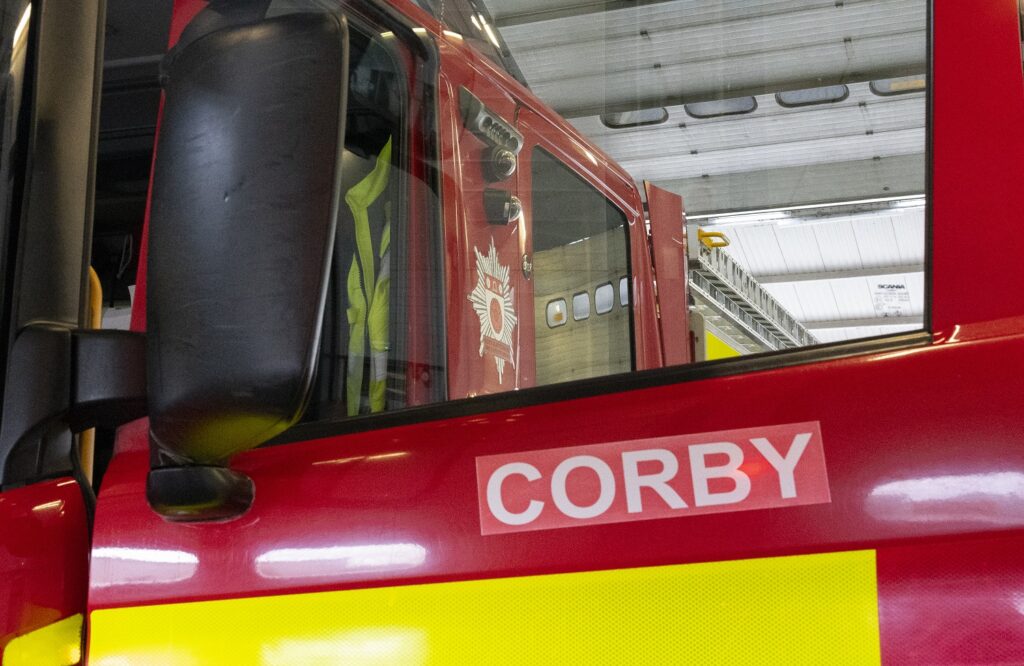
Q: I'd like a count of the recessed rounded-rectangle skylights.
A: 4